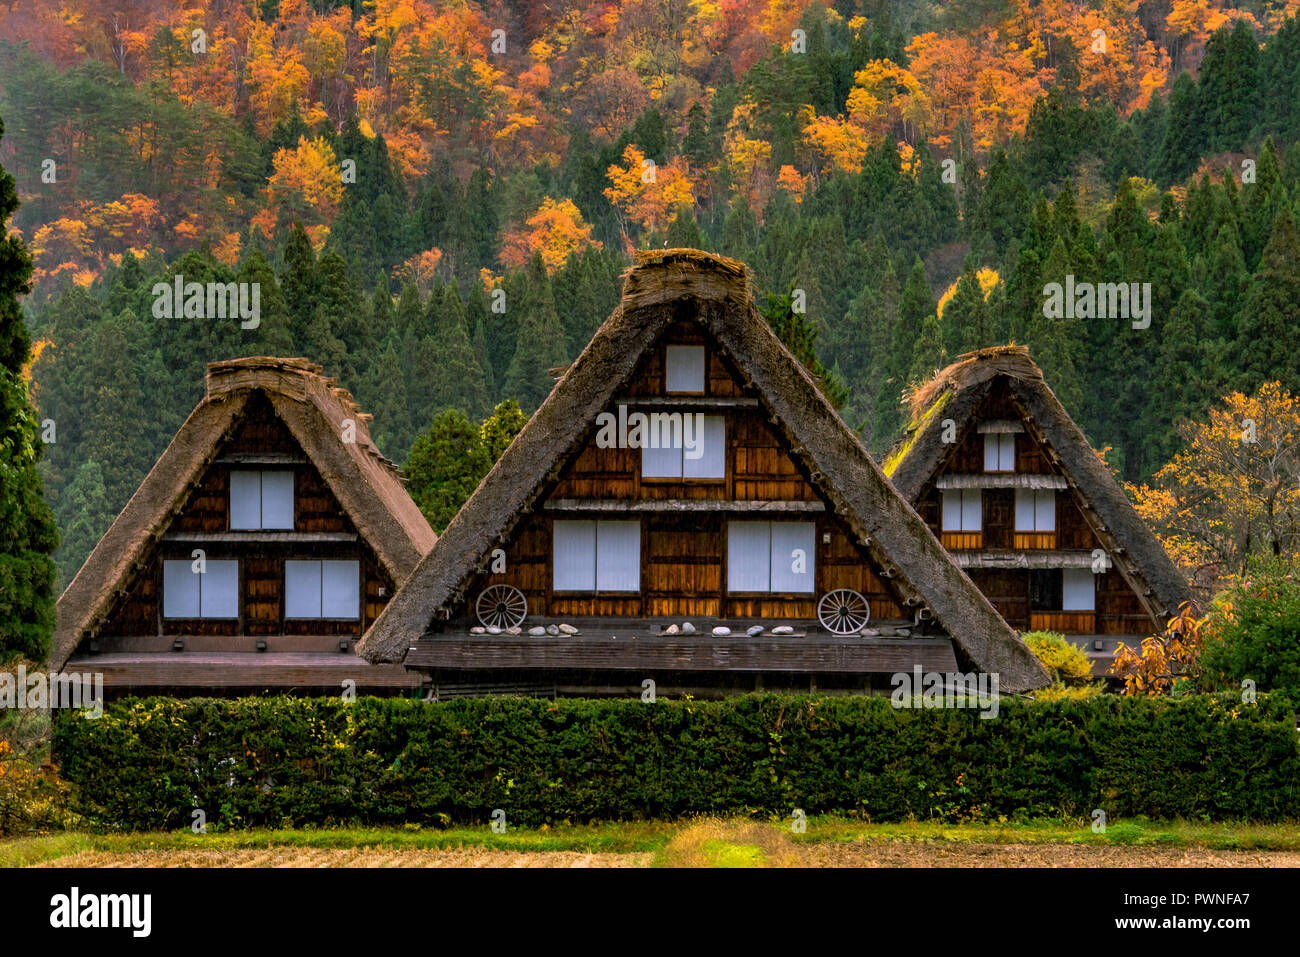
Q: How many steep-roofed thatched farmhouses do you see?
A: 3